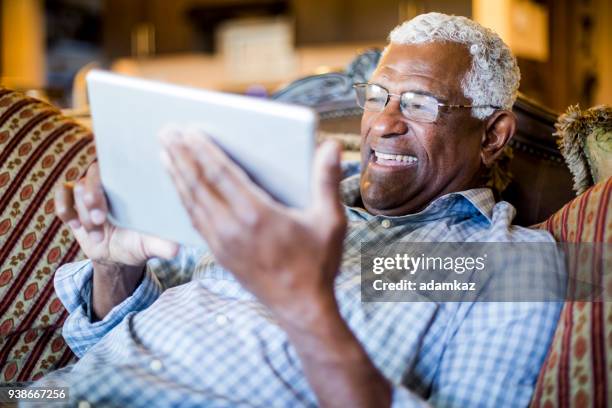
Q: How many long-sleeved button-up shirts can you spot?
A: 1